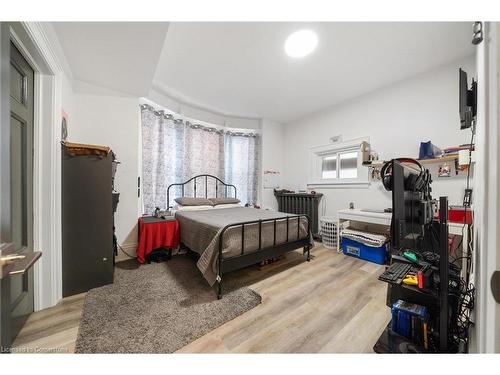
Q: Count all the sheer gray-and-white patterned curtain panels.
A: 3